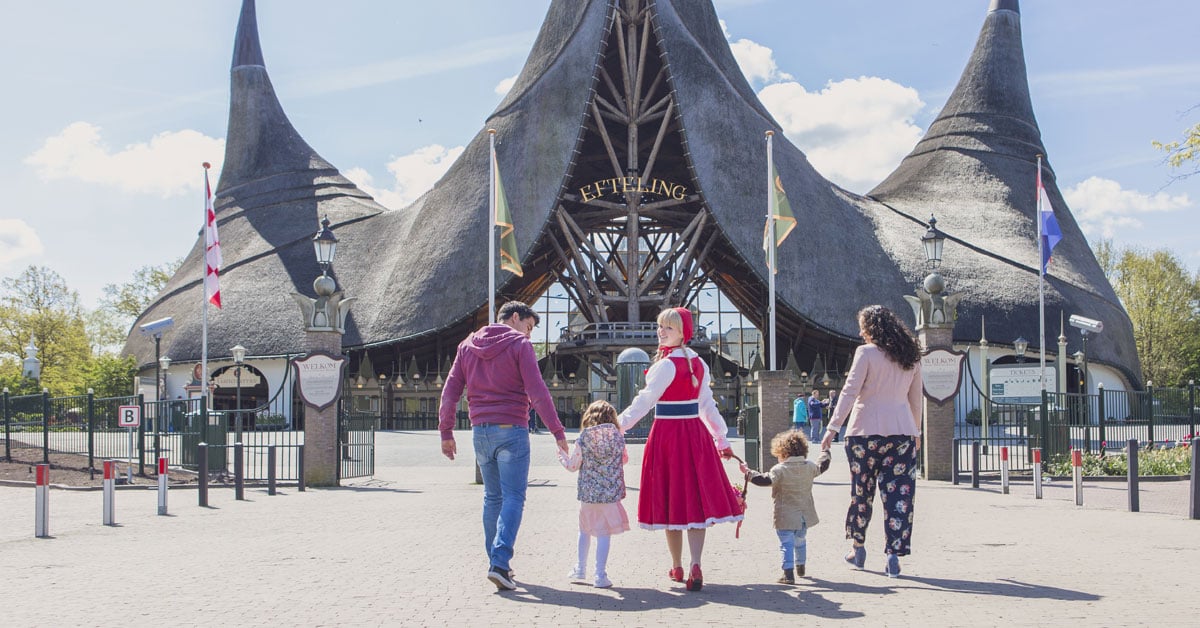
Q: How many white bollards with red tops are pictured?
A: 6